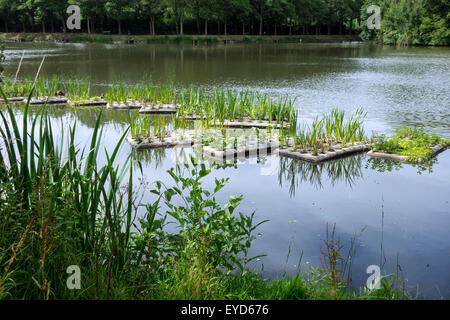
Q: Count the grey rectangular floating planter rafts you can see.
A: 11